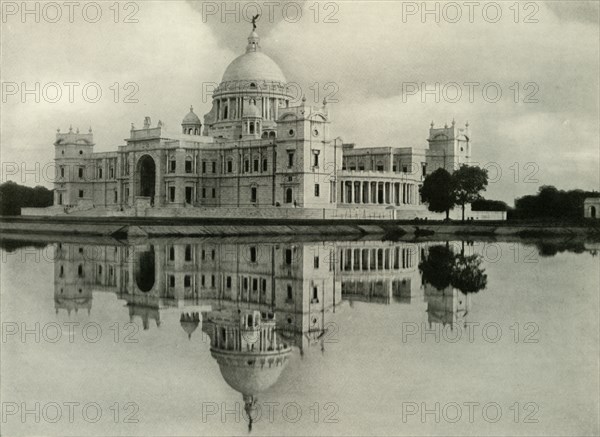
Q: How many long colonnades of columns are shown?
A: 1